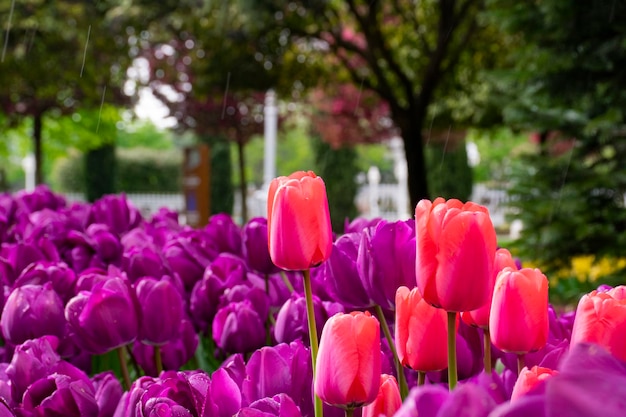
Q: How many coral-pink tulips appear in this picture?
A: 9